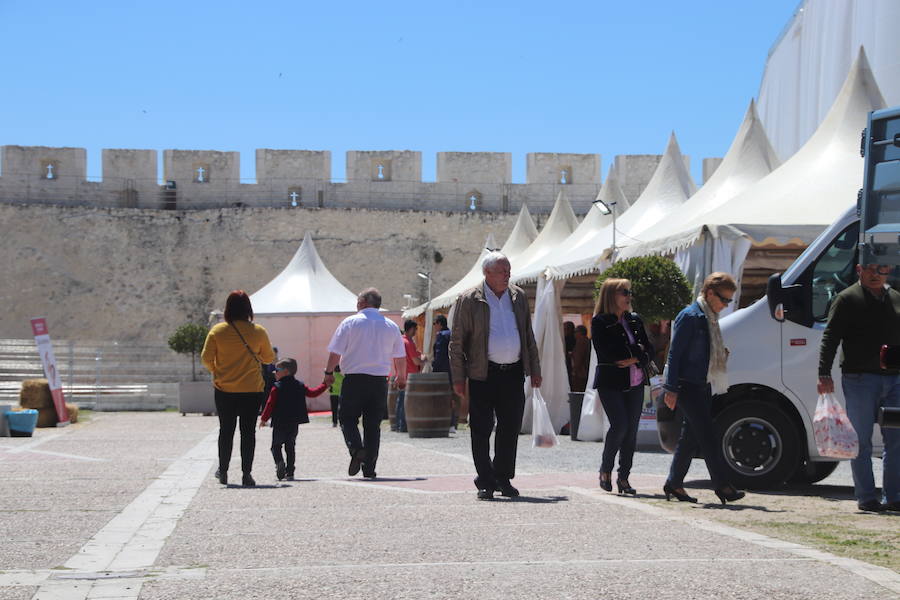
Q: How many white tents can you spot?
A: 8